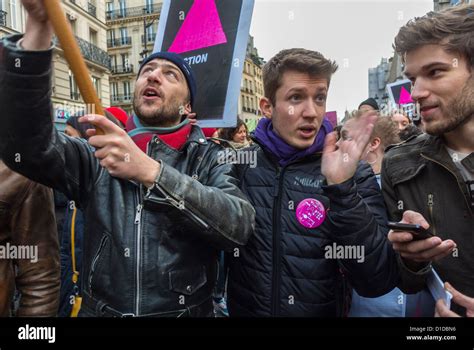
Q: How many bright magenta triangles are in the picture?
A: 2